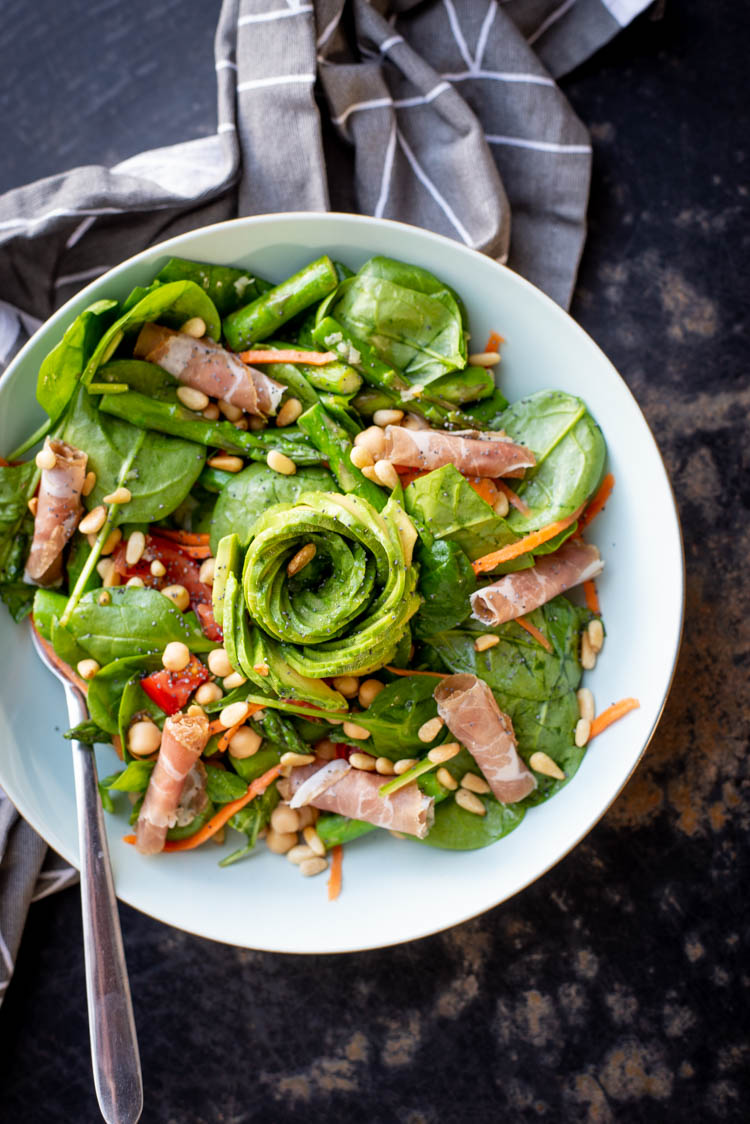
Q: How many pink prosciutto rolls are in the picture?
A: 7